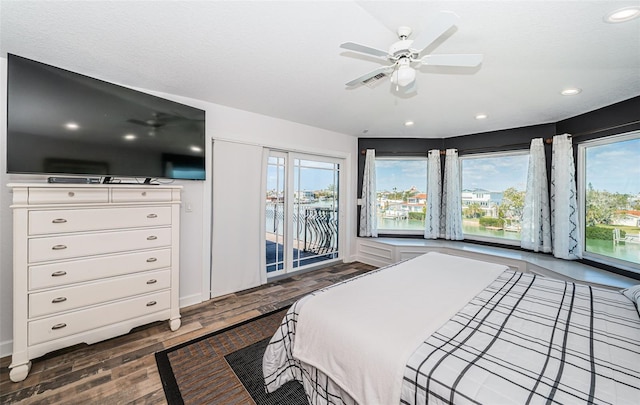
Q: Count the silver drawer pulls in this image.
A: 12